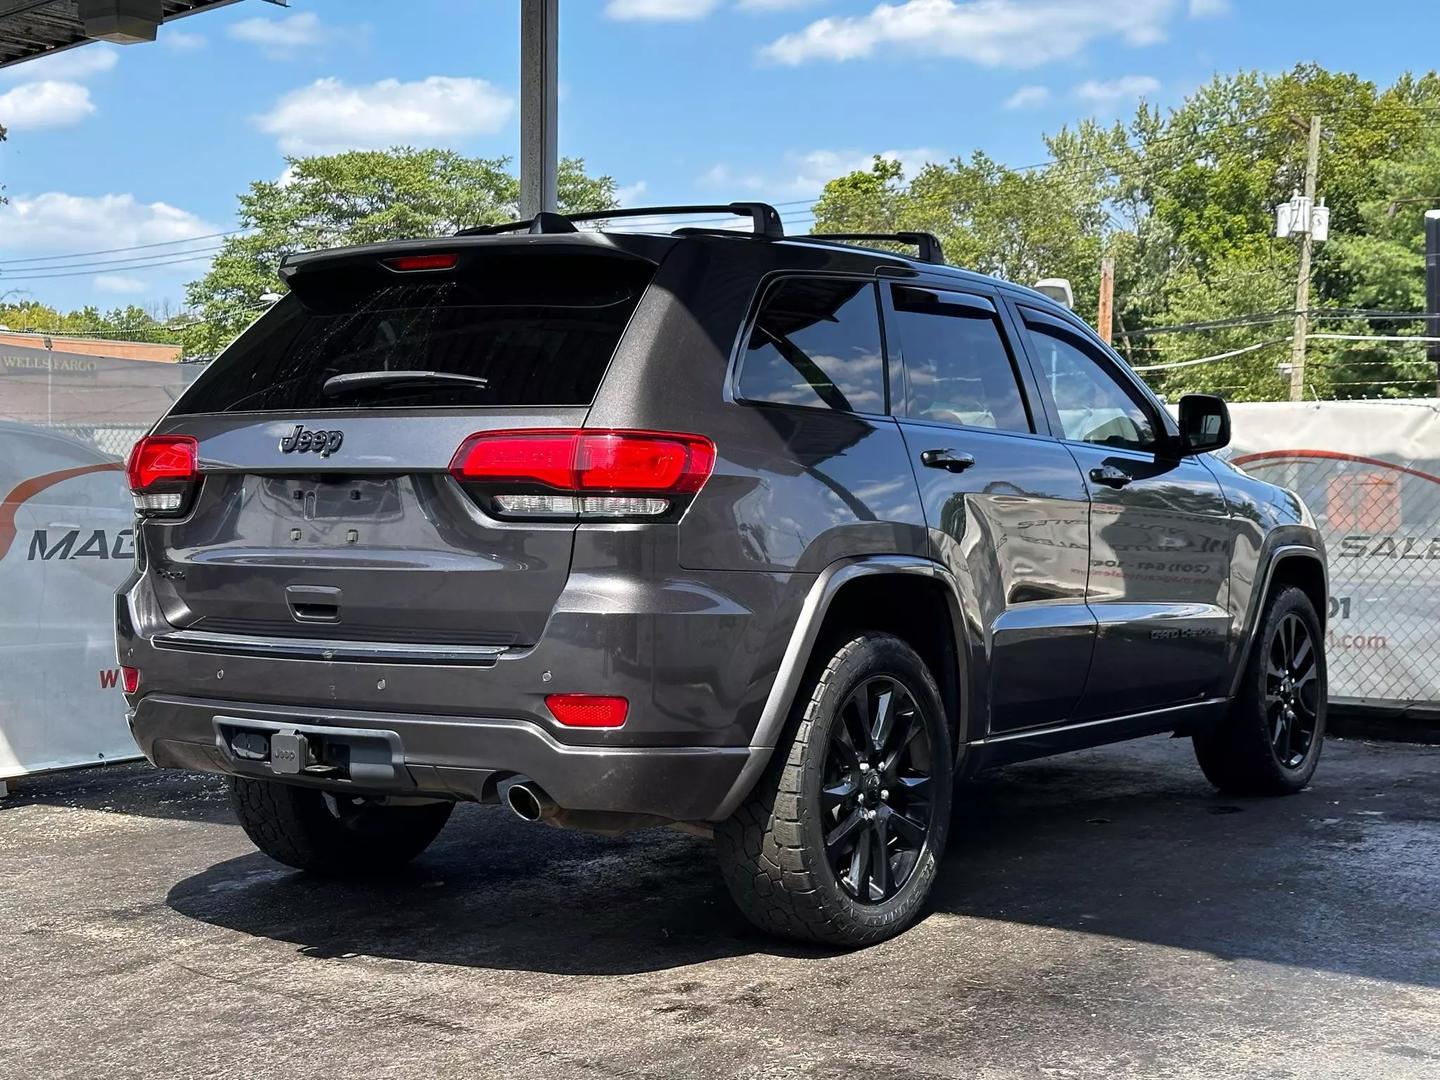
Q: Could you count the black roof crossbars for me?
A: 2